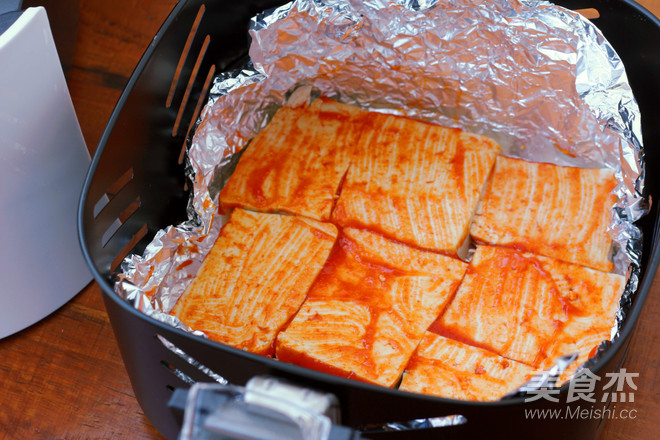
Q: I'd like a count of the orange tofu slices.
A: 7